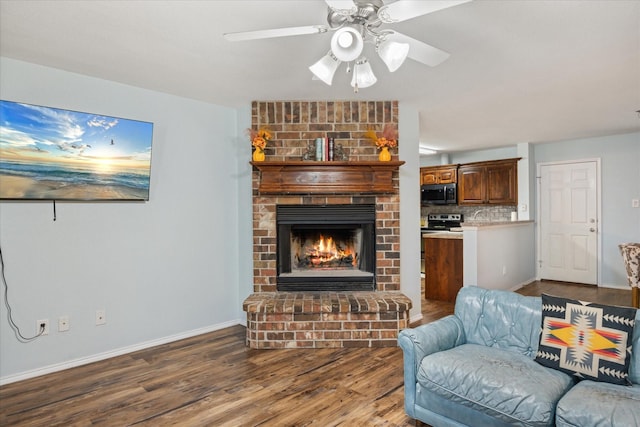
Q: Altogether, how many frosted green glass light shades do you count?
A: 0